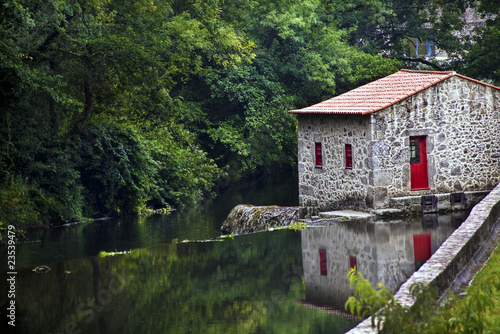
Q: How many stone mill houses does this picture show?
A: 1